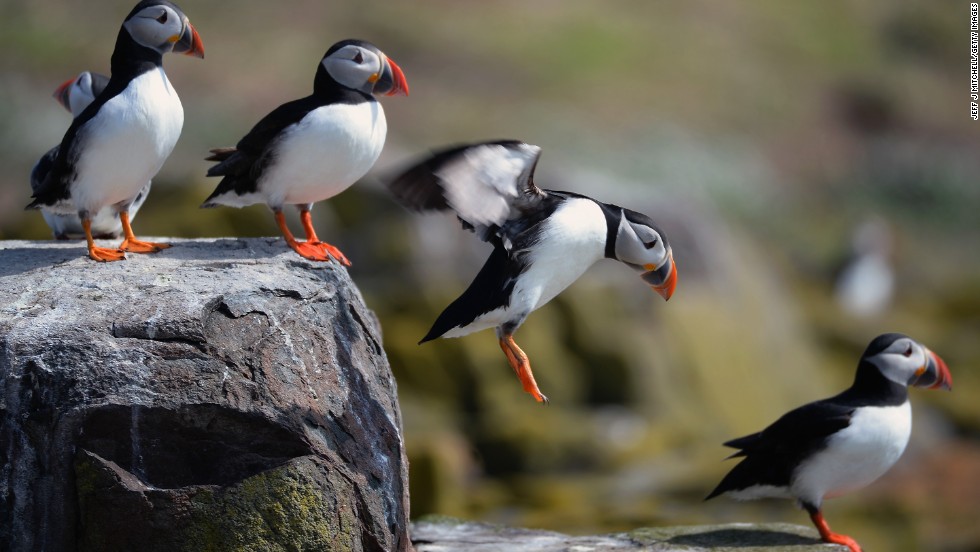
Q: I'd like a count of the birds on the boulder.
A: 3